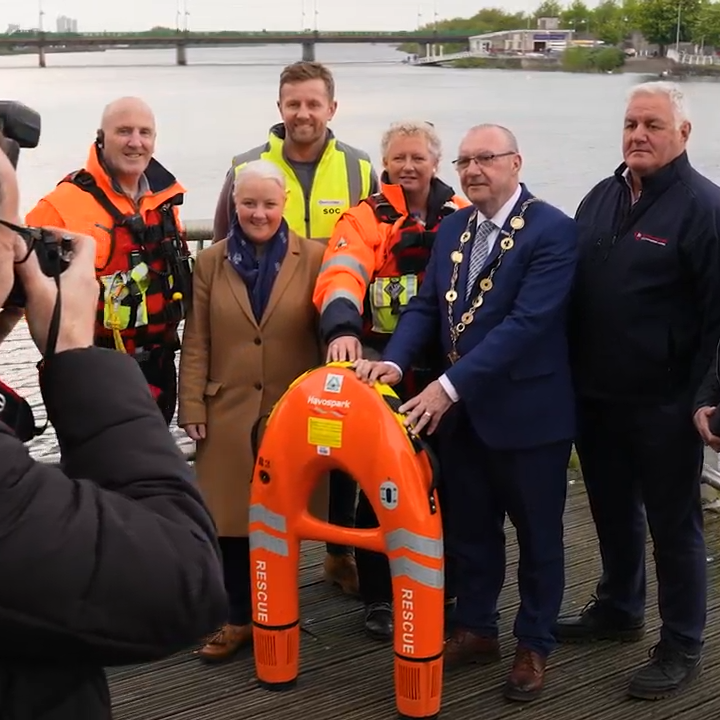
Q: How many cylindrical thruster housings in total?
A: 2